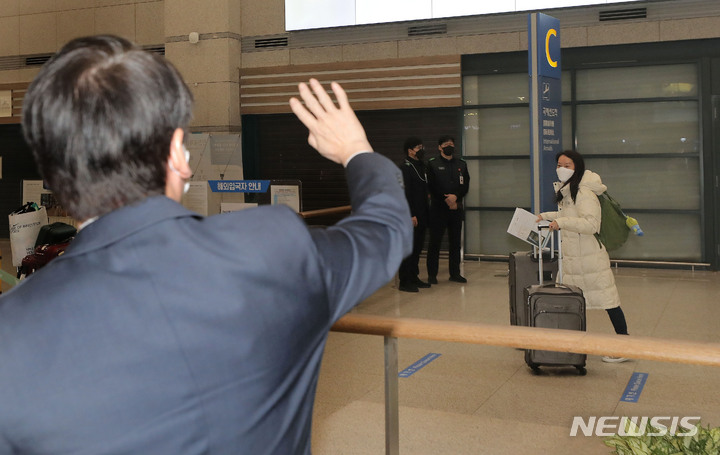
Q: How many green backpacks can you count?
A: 1